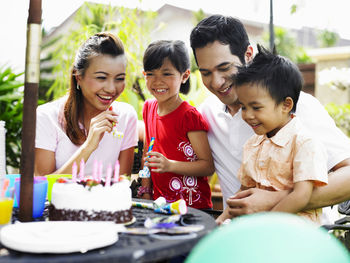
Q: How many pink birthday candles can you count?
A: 6